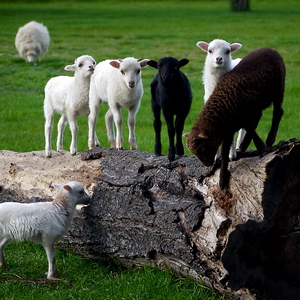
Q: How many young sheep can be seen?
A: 6